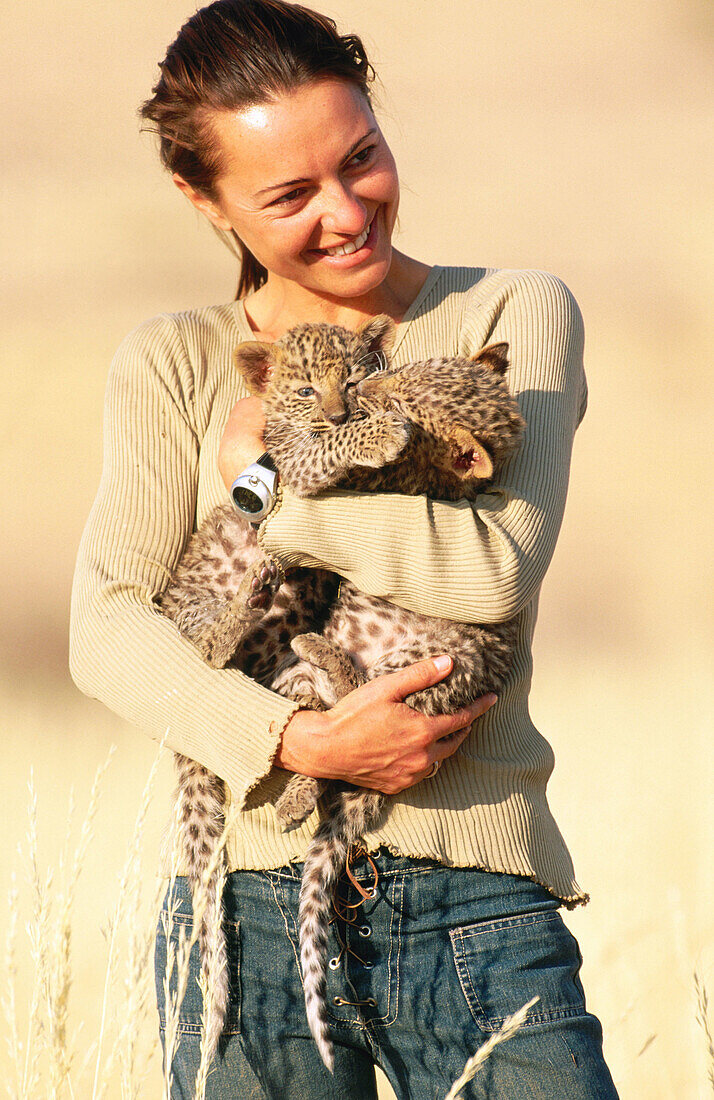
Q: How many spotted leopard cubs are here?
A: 2